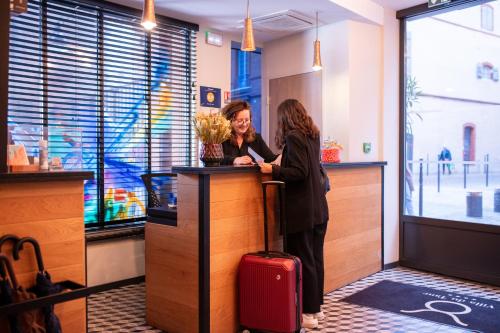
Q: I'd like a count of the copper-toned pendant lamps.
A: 3